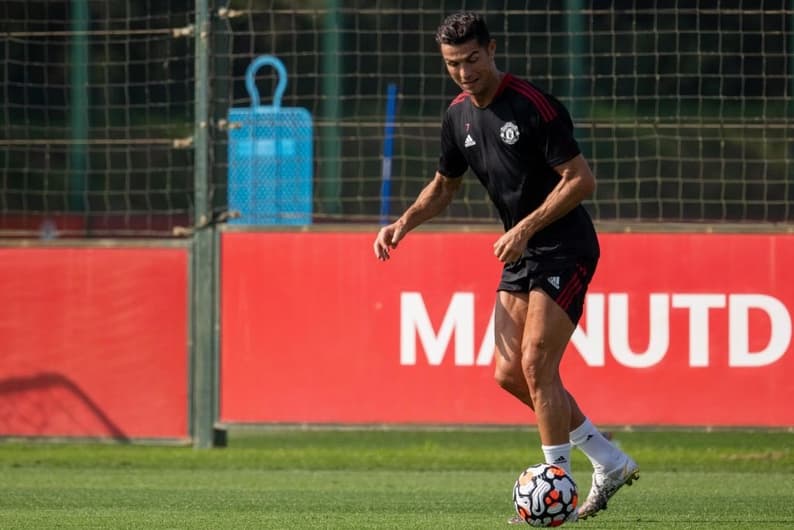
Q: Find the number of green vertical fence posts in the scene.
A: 4